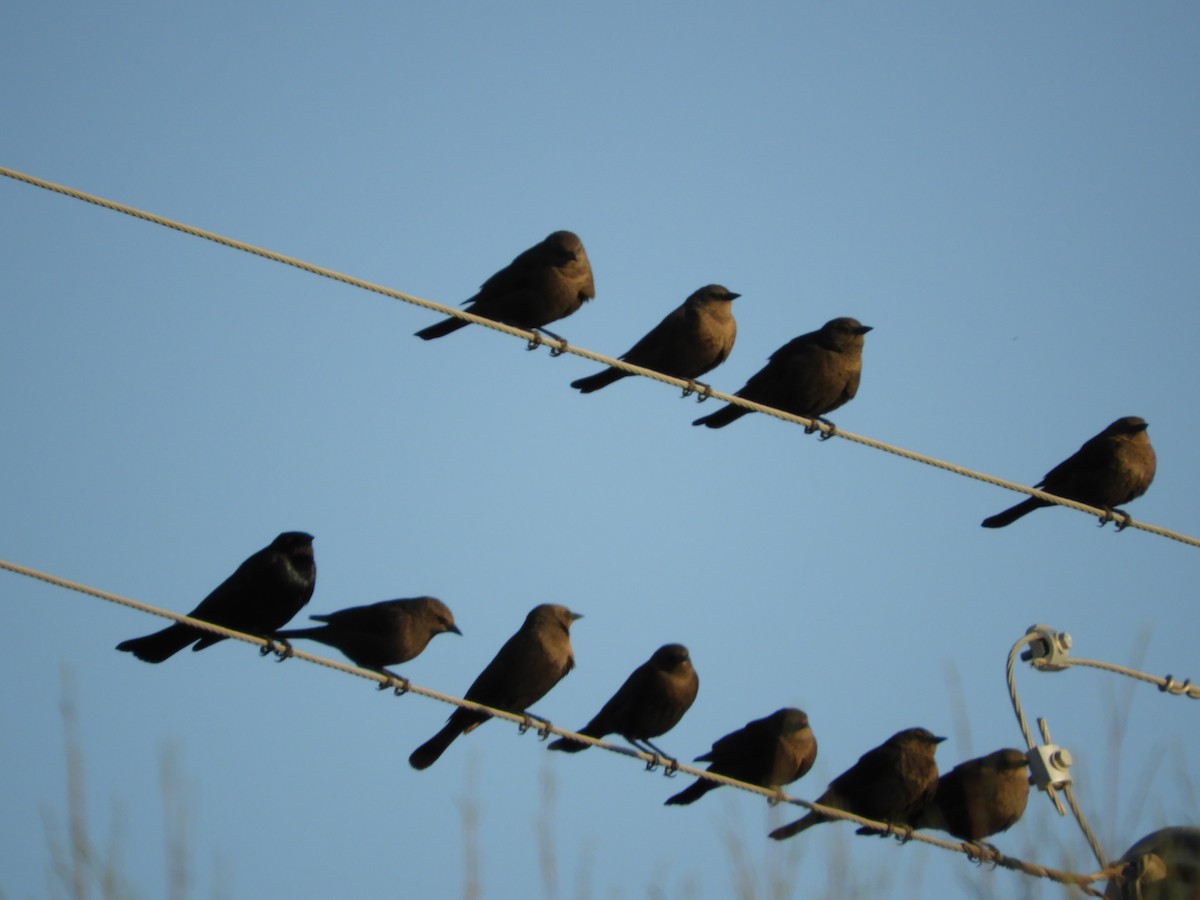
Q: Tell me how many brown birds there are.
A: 10